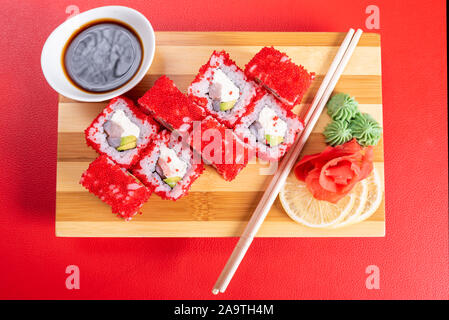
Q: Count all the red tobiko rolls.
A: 8